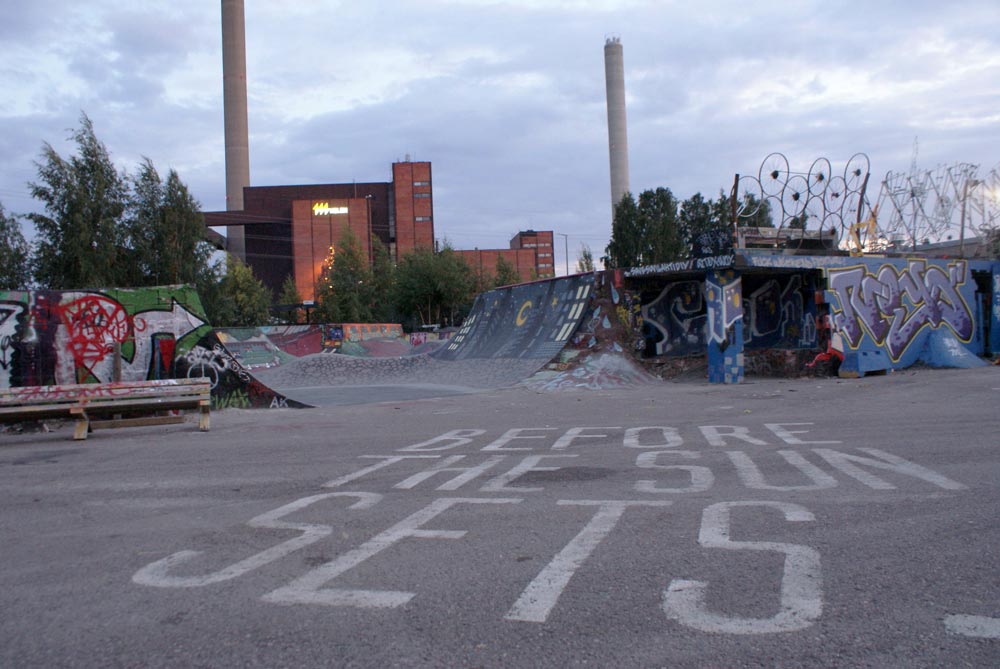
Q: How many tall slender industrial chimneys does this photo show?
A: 2